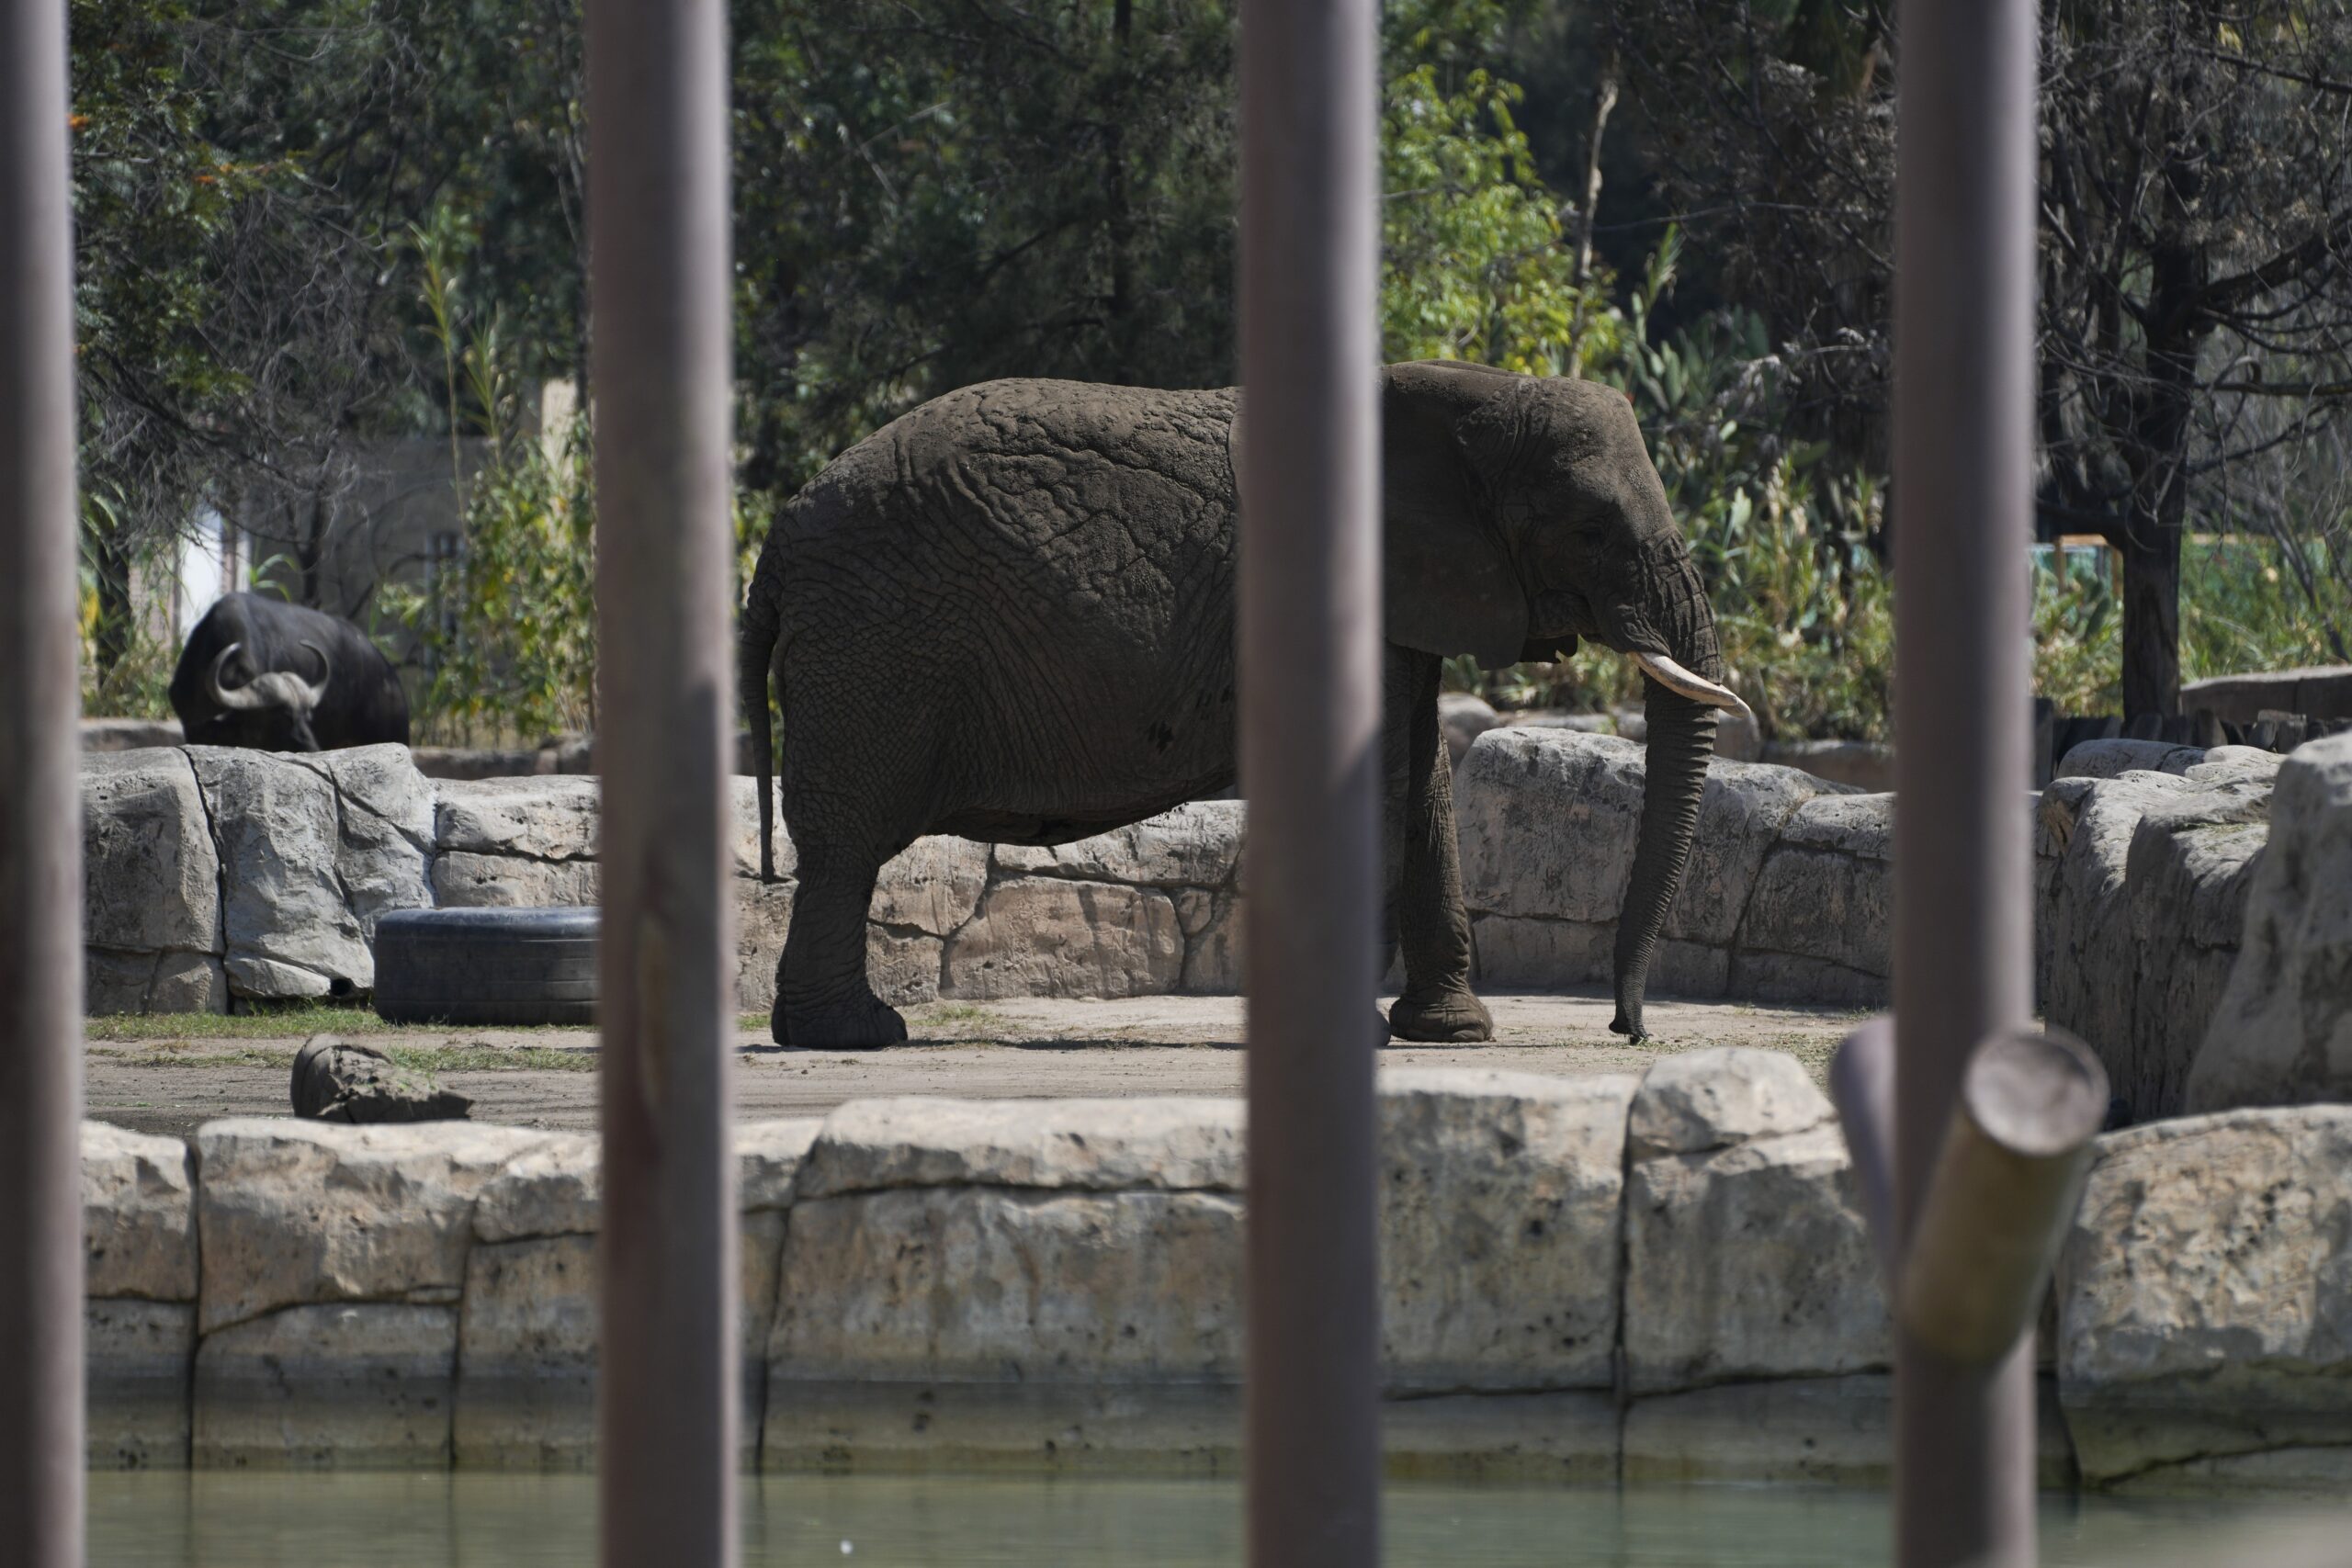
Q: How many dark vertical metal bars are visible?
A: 4